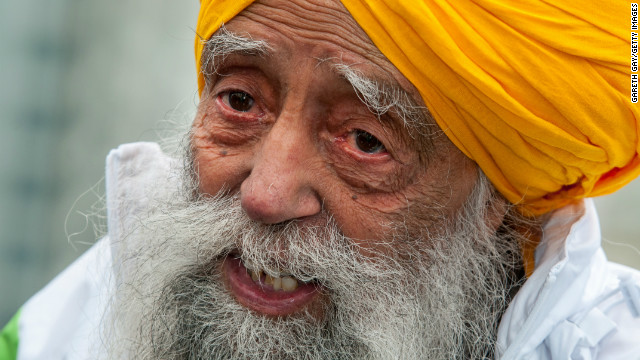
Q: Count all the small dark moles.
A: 2